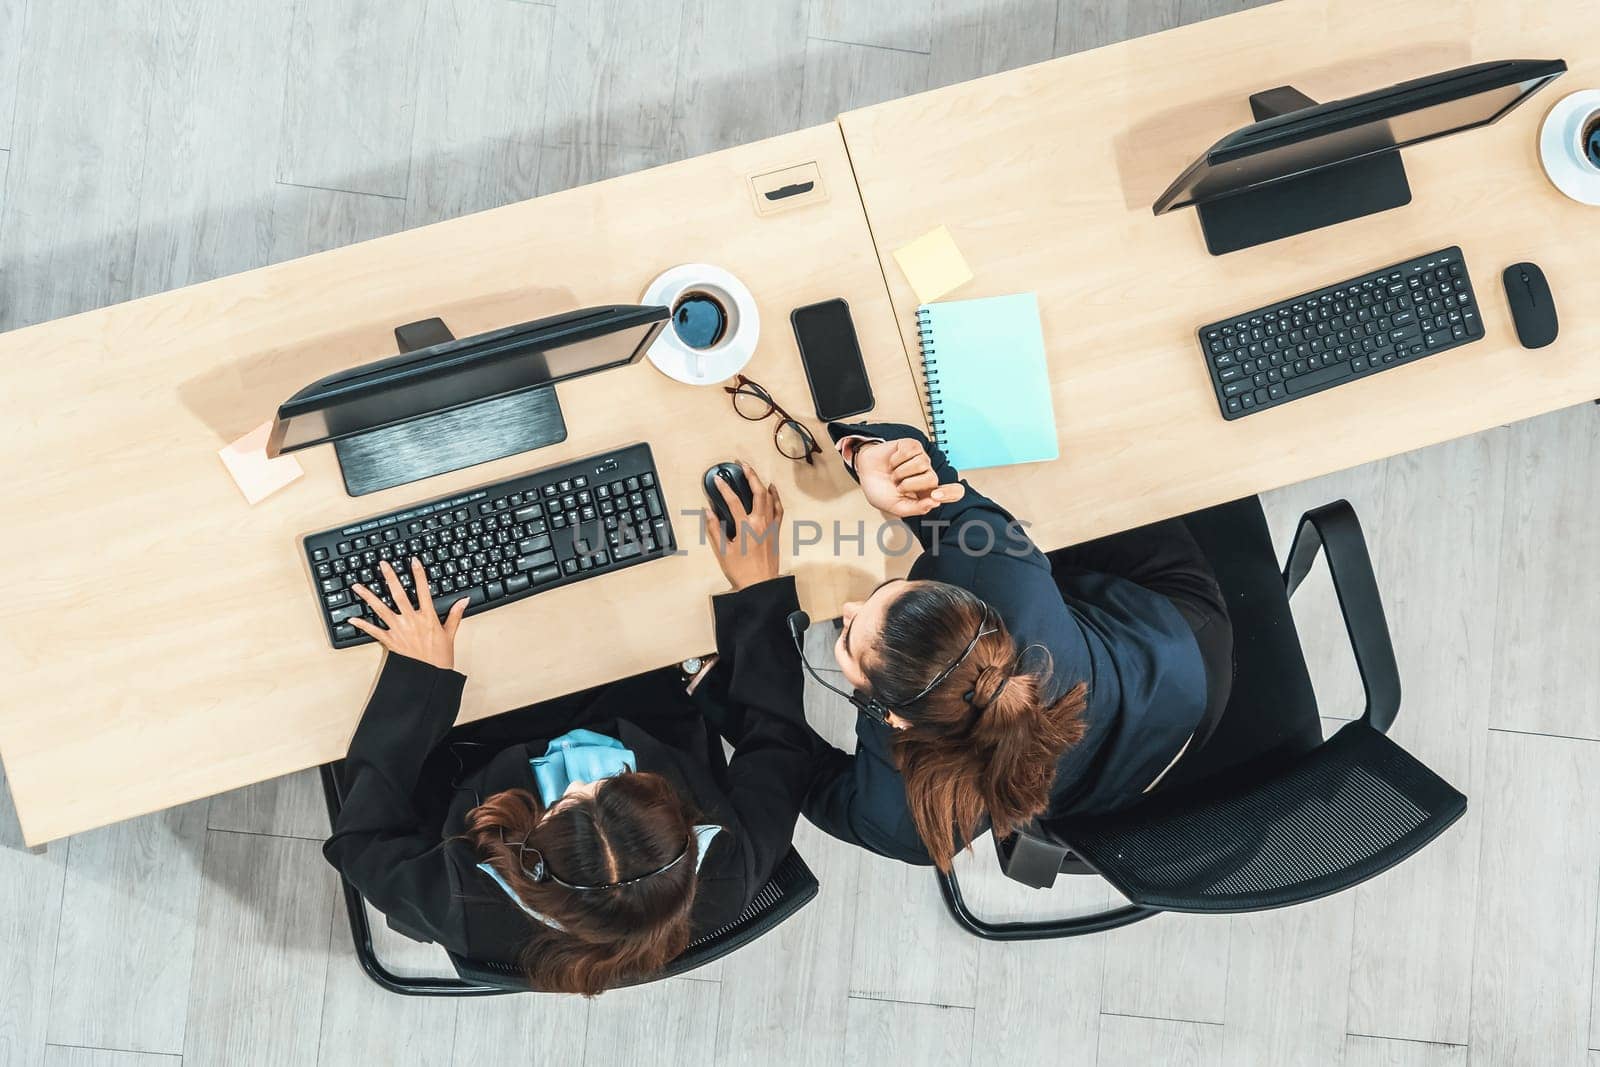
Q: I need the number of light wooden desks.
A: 2